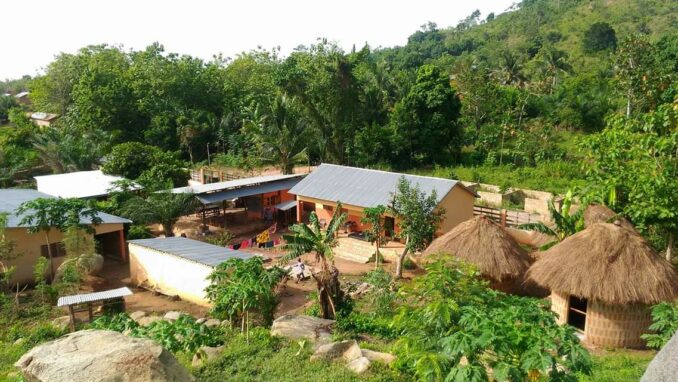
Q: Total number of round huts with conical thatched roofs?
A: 3